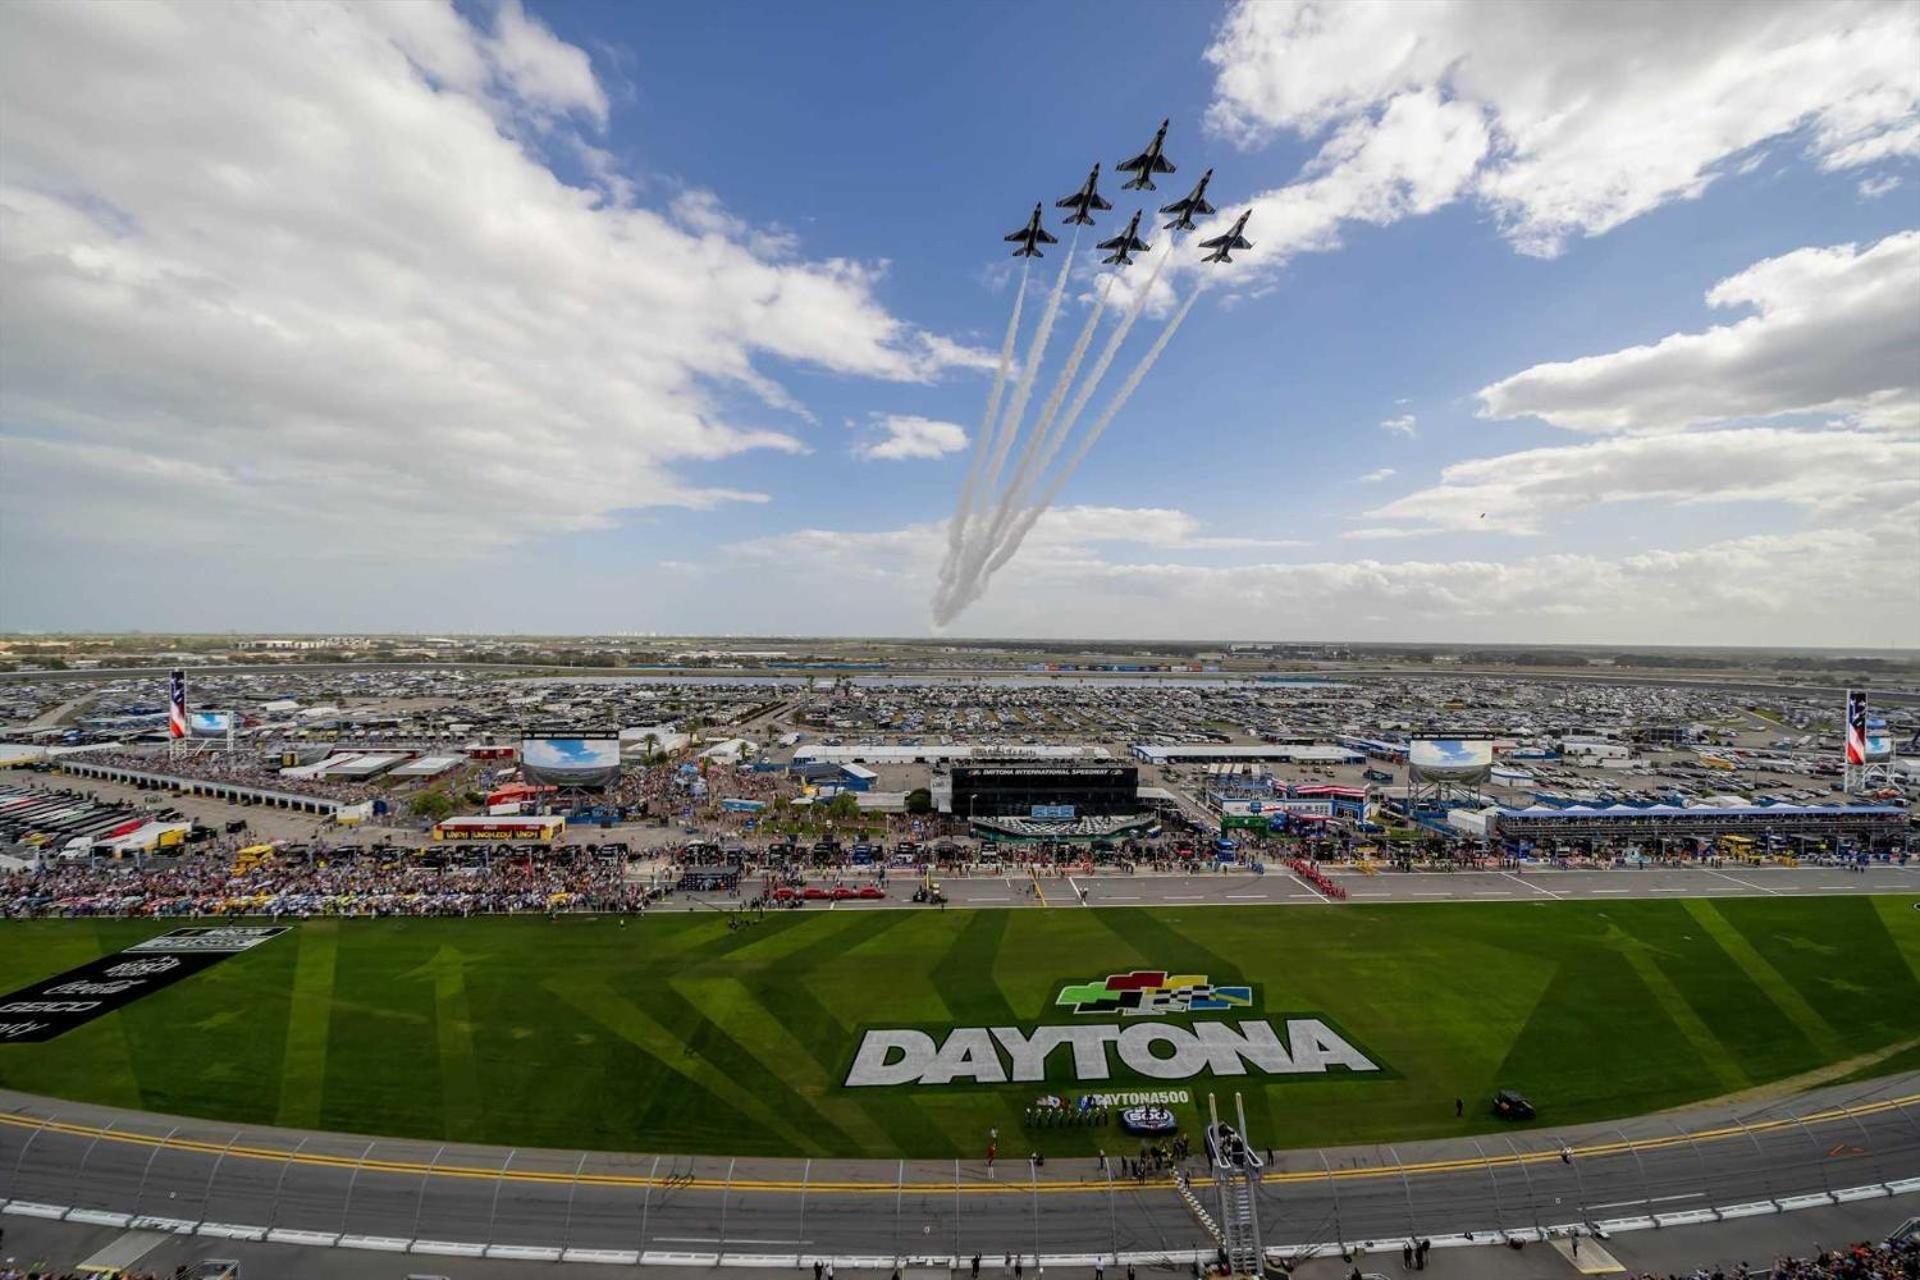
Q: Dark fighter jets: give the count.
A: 6